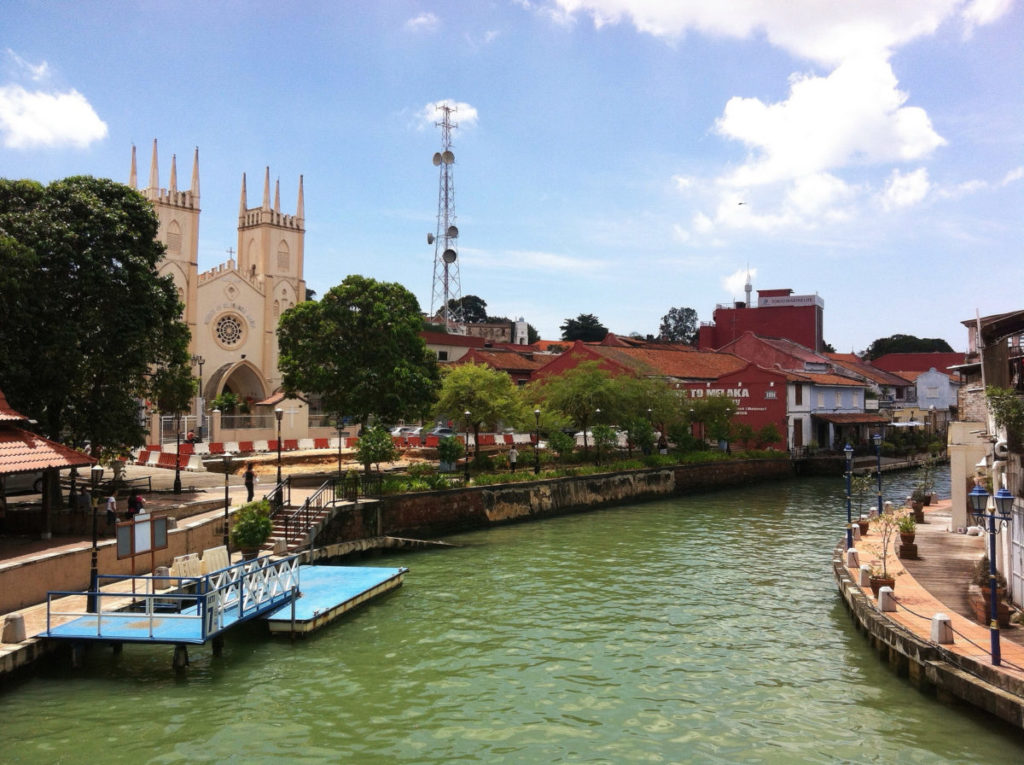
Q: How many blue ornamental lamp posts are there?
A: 3